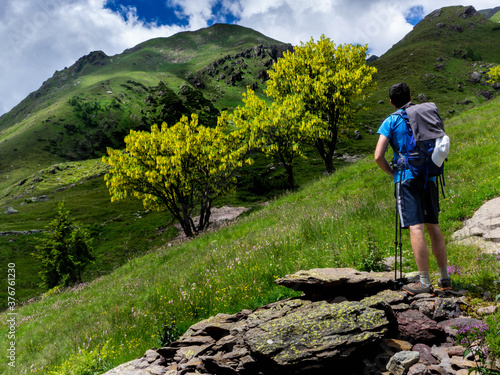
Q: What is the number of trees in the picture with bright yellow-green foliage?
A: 3